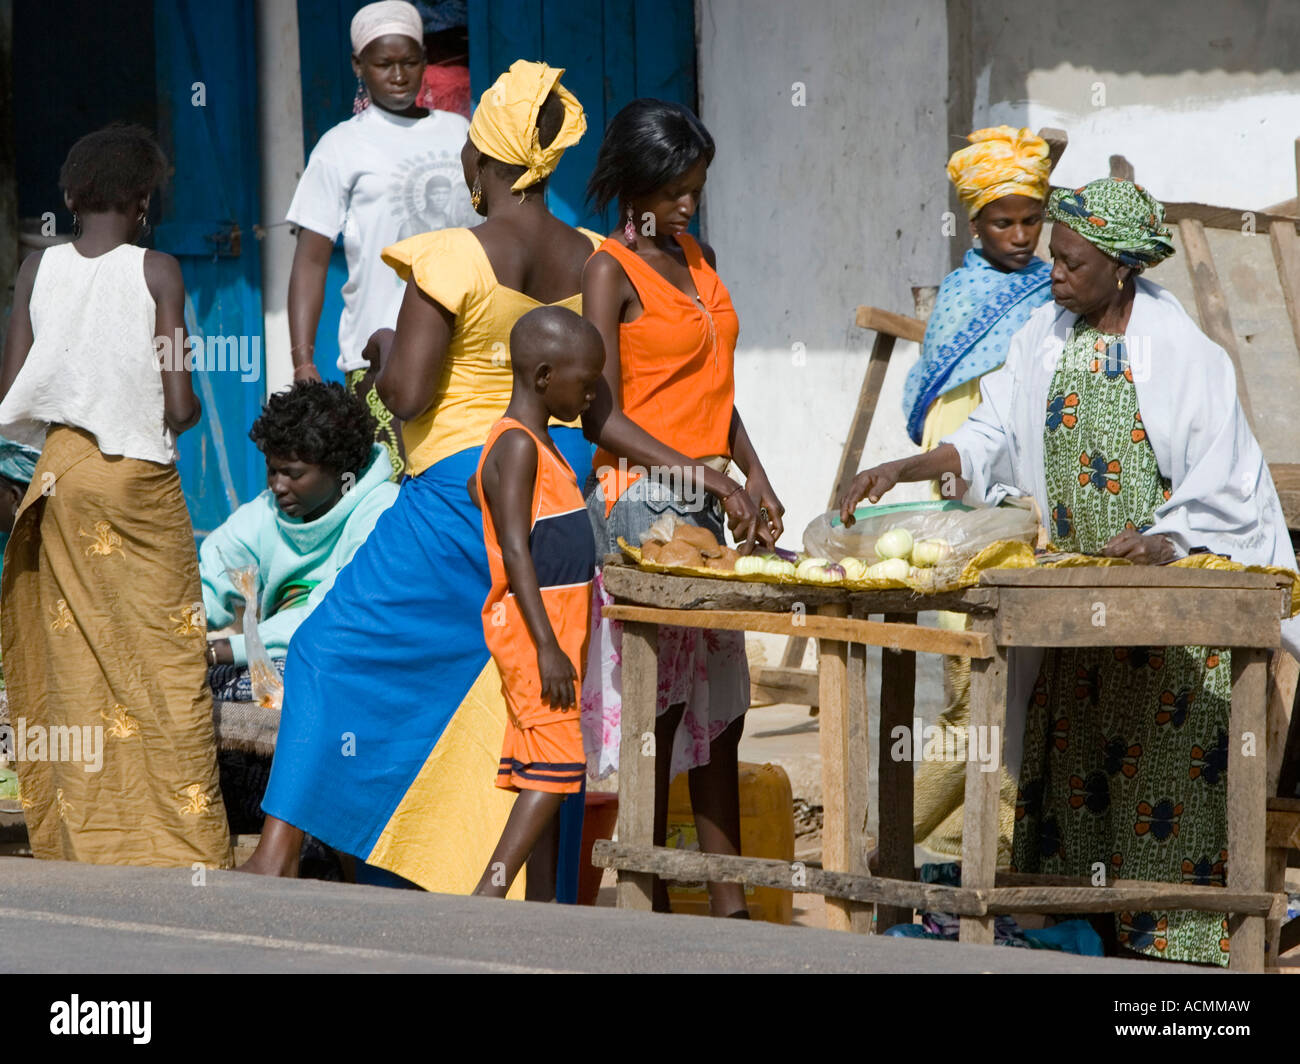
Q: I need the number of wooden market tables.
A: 1